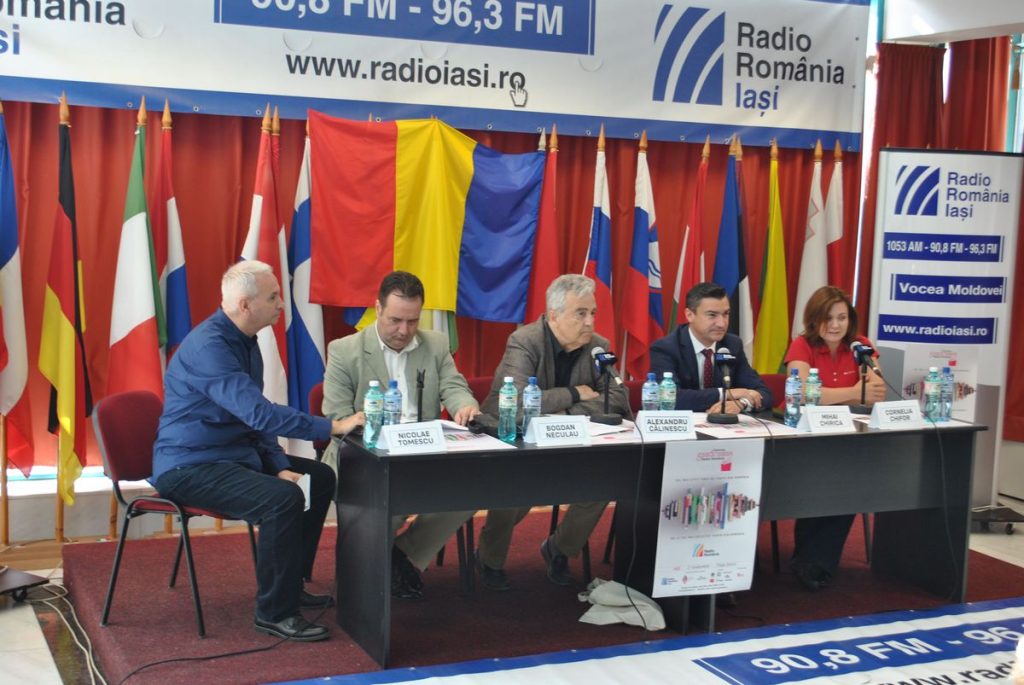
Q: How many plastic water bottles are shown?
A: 10